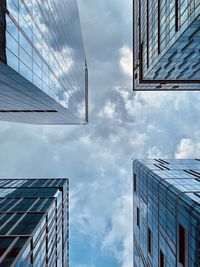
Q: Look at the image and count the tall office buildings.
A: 4